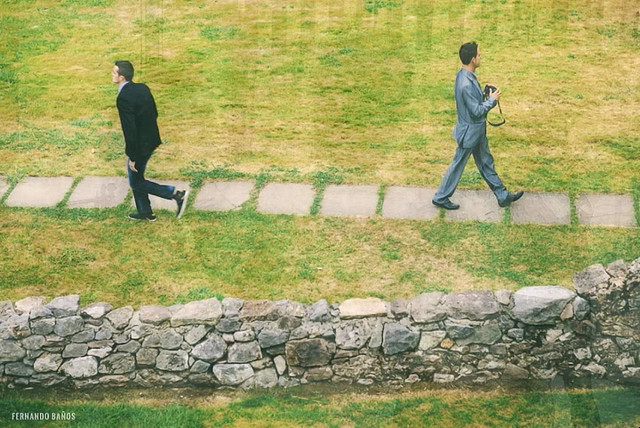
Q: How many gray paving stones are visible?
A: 11